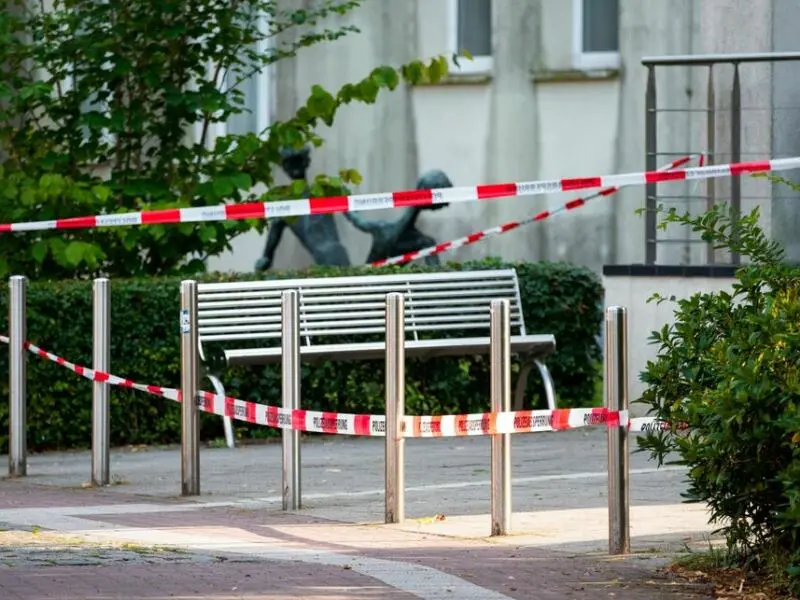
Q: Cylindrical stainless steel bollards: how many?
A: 7